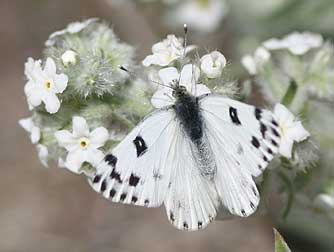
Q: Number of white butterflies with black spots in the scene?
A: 1